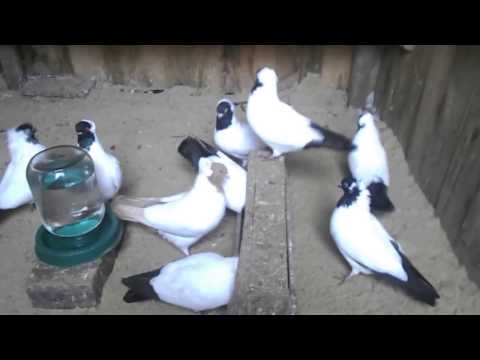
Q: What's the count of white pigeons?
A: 9